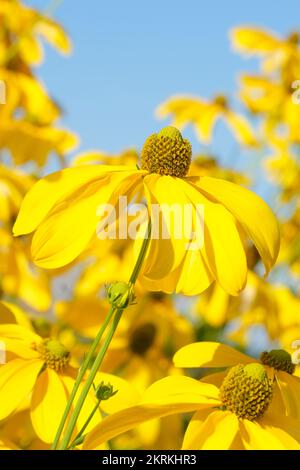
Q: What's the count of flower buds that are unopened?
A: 2